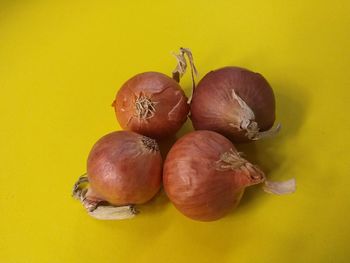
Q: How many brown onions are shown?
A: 4